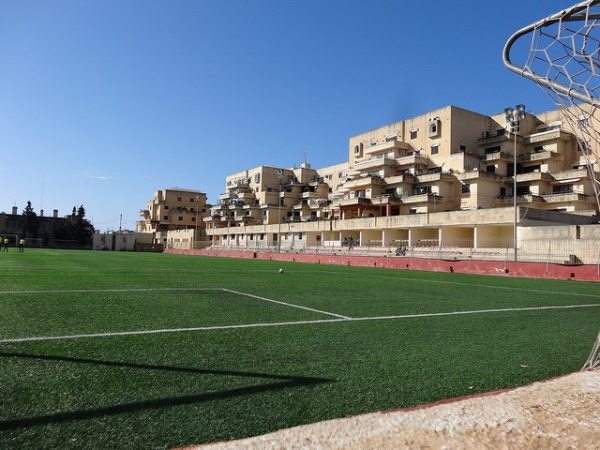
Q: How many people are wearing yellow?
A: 3